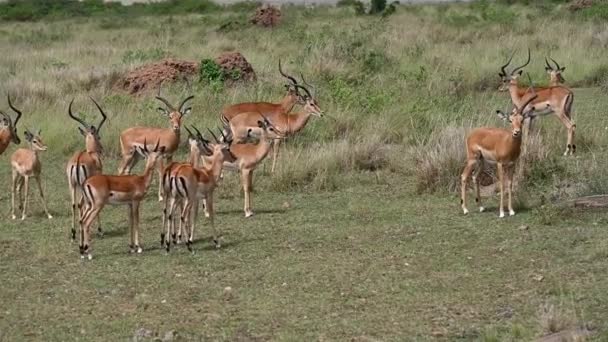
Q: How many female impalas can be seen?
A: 1